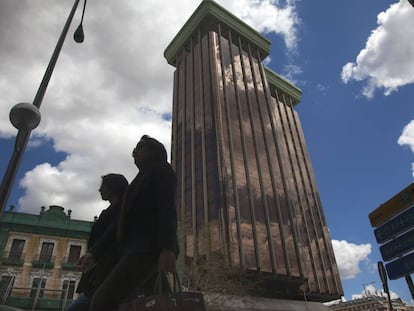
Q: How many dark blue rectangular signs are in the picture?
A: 3